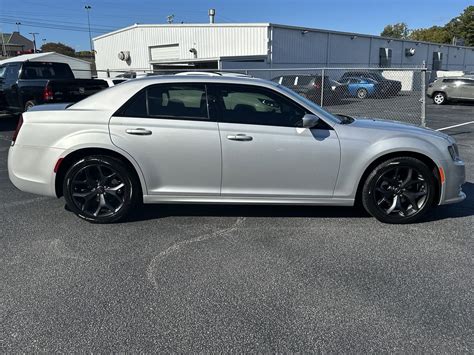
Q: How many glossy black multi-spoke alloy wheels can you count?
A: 2